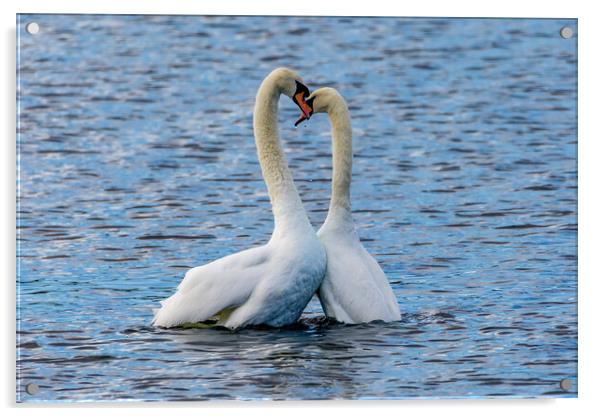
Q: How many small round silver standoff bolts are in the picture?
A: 4